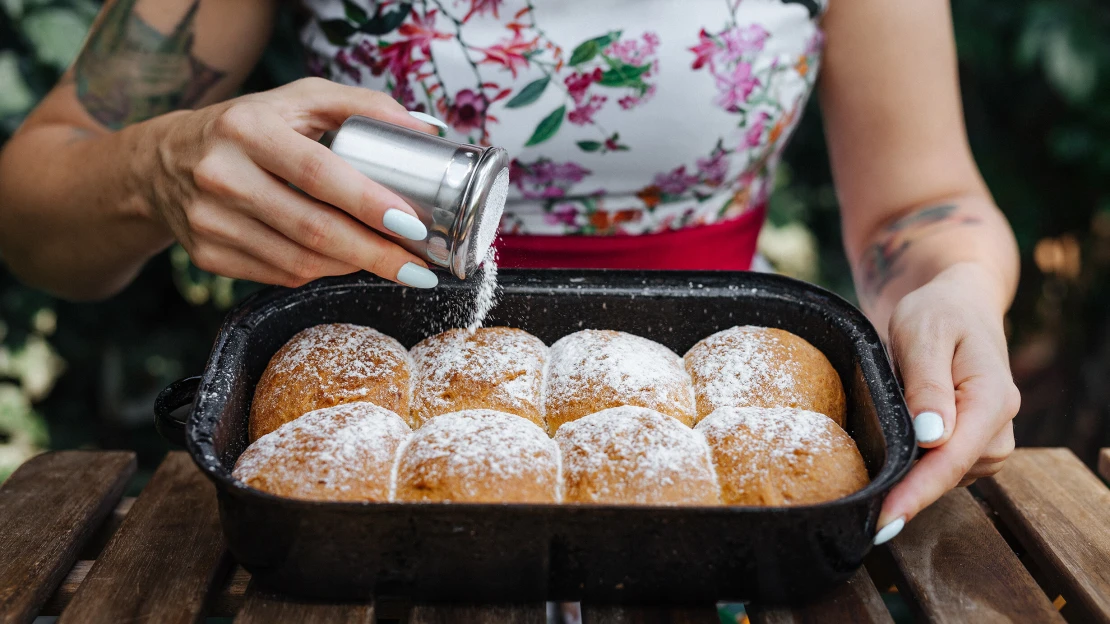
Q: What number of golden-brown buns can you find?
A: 8